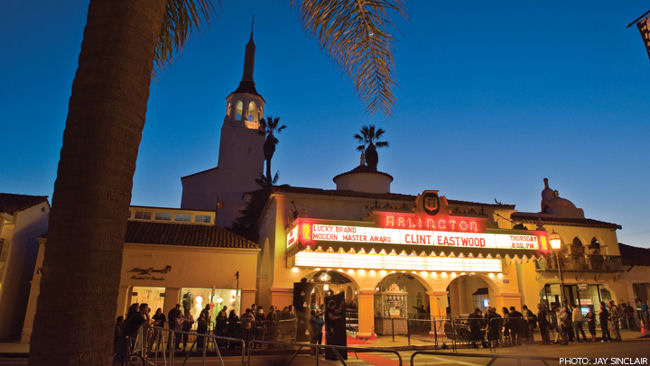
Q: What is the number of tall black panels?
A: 2